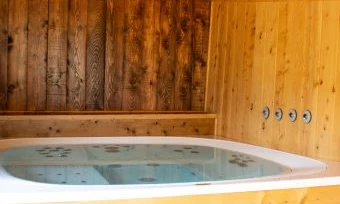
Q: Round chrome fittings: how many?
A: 4